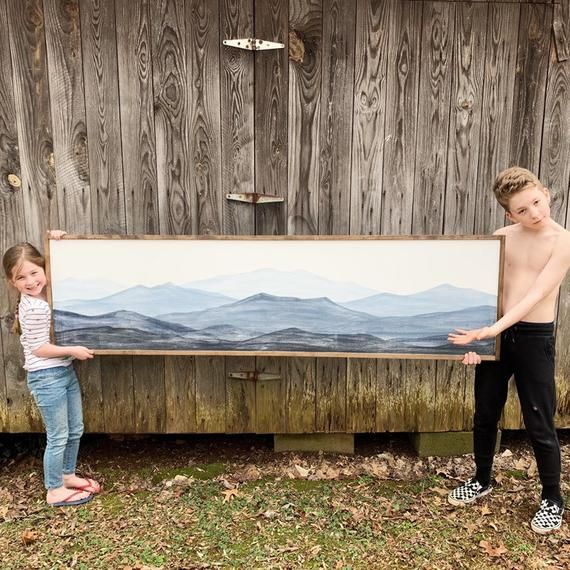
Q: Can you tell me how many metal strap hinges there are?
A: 3